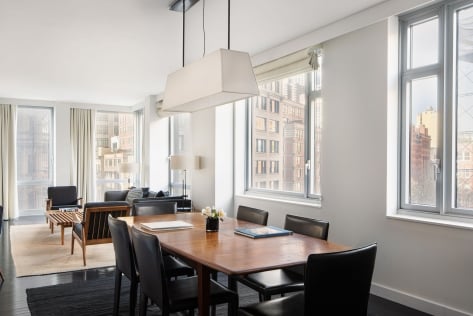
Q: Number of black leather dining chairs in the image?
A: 6